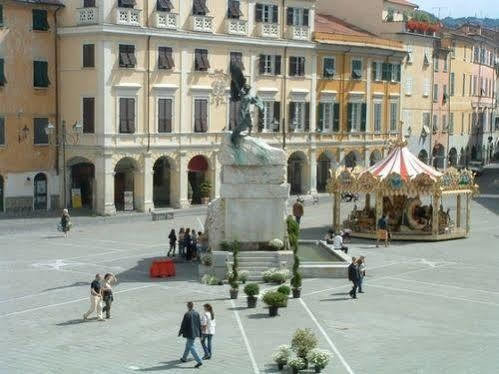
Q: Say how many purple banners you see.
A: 0